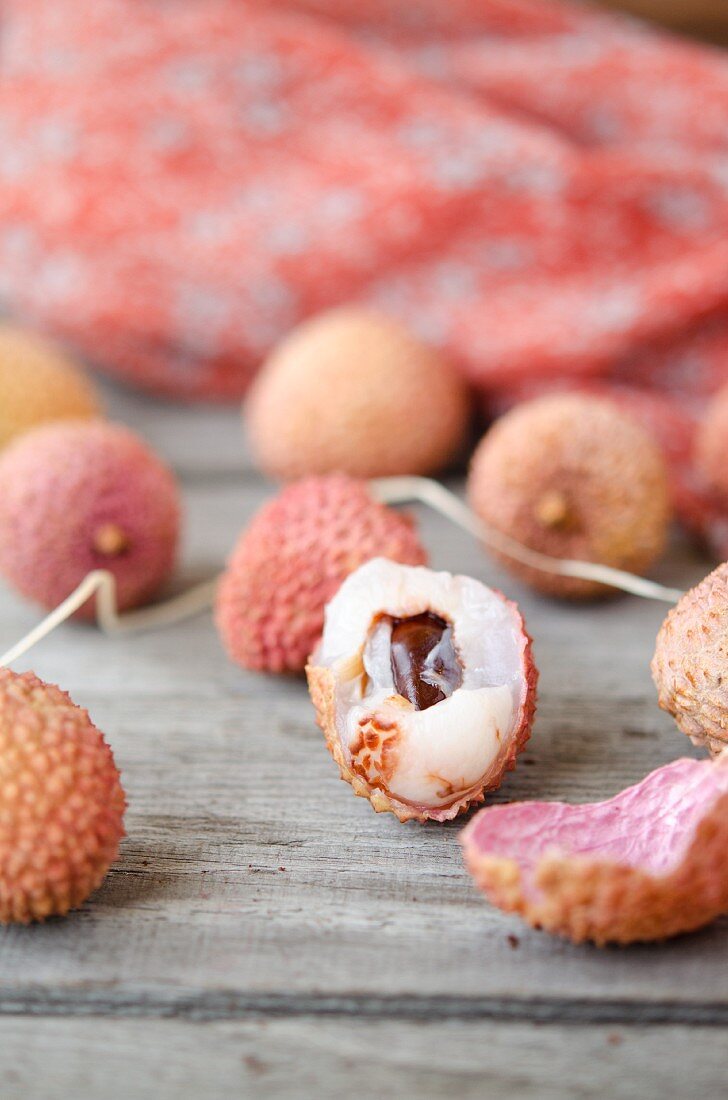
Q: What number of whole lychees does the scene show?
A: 8